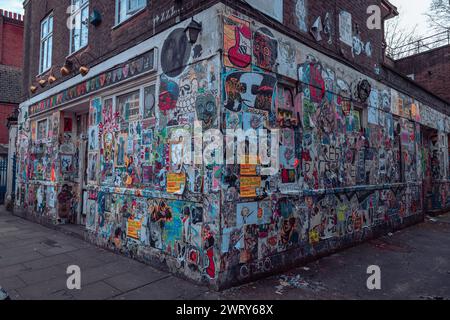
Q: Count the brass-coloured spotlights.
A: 5